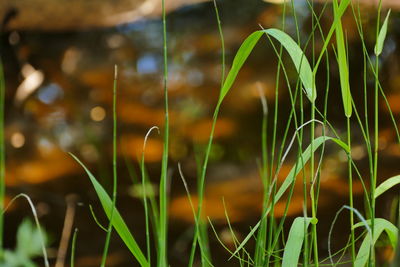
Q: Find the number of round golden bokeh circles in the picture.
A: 2